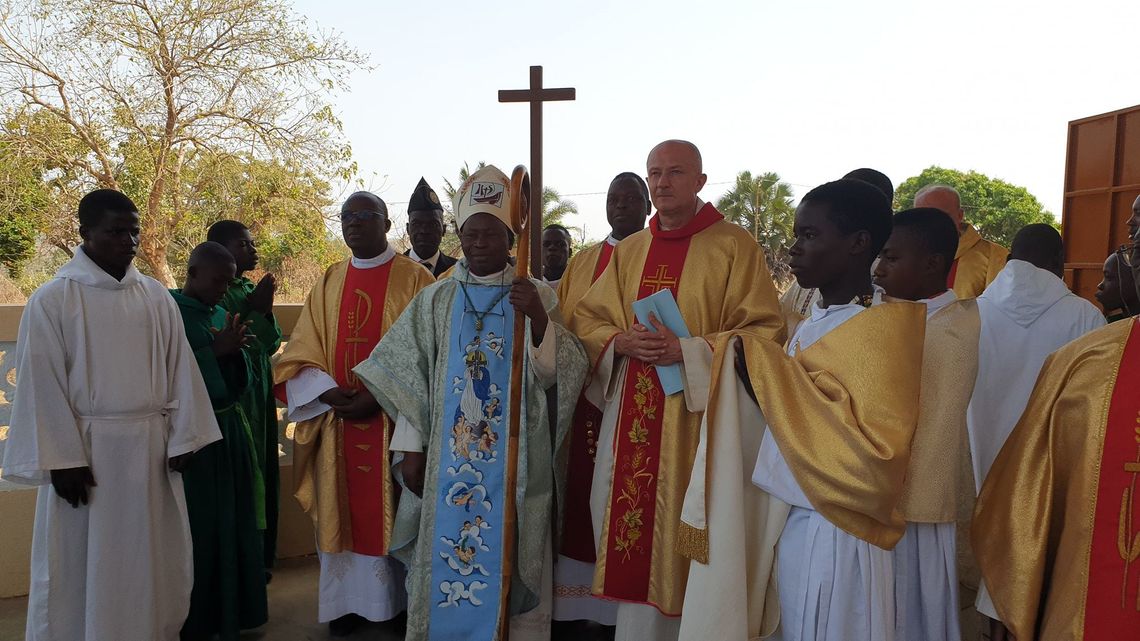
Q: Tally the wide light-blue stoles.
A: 1